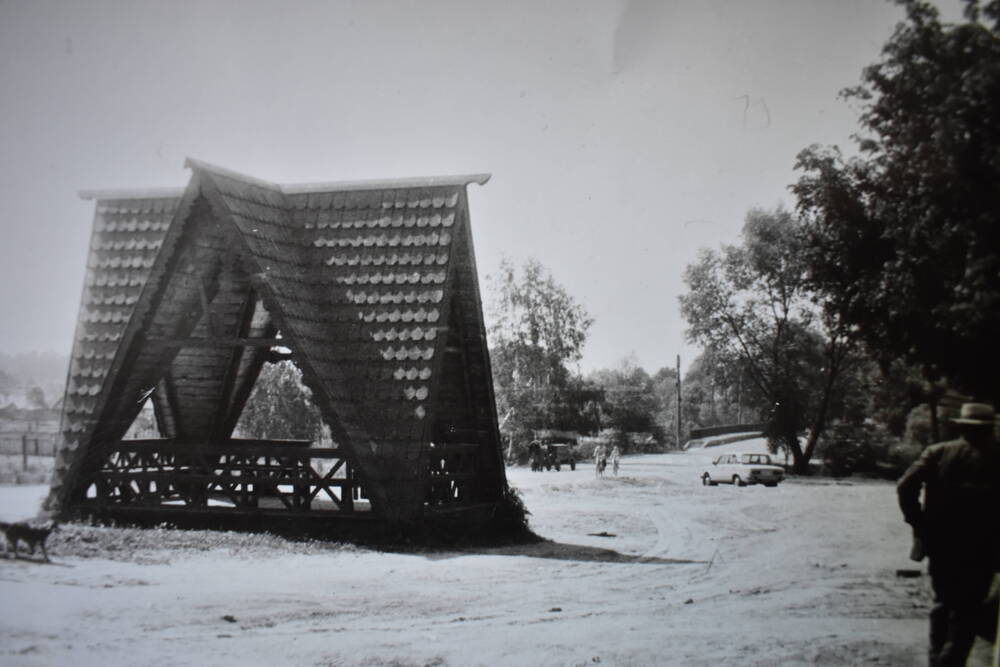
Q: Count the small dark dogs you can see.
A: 1